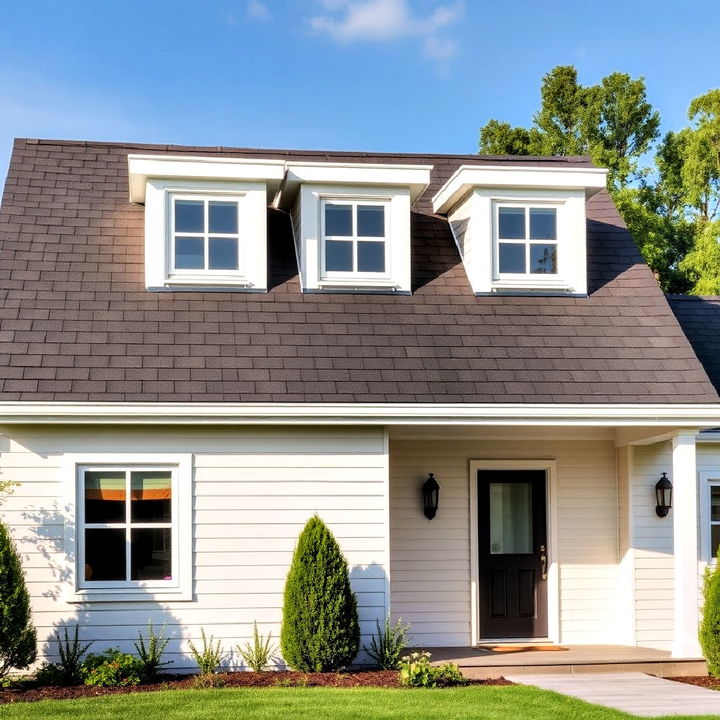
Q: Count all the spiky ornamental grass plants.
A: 5